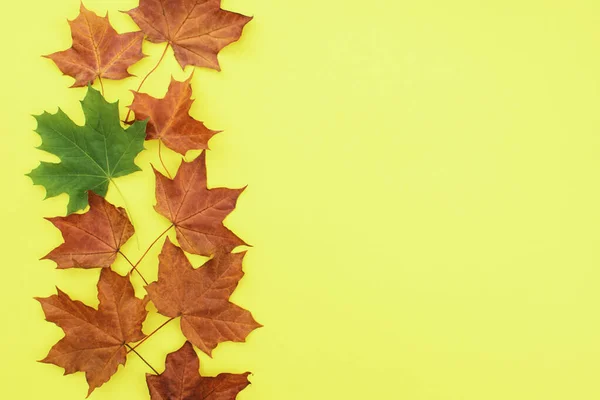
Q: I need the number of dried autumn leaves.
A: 8